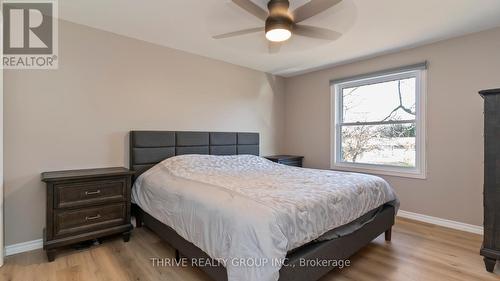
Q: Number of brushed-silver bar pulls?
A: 2